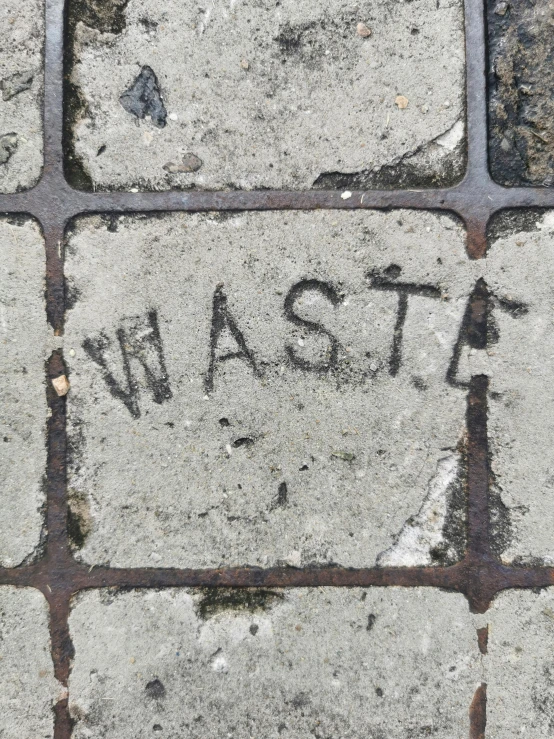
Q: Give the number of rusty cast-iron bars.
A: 4